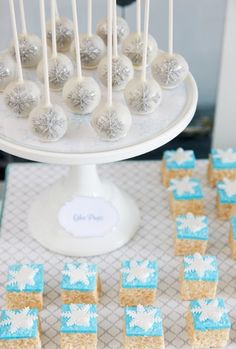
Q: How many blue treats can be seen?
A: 14